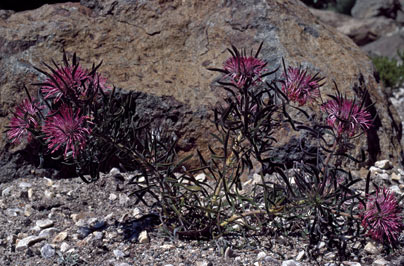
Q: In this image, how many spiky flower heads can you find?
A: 7